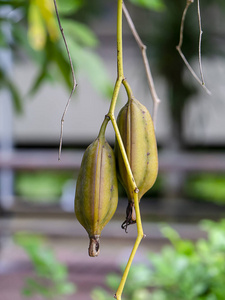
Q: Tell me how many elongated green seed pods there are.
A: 2